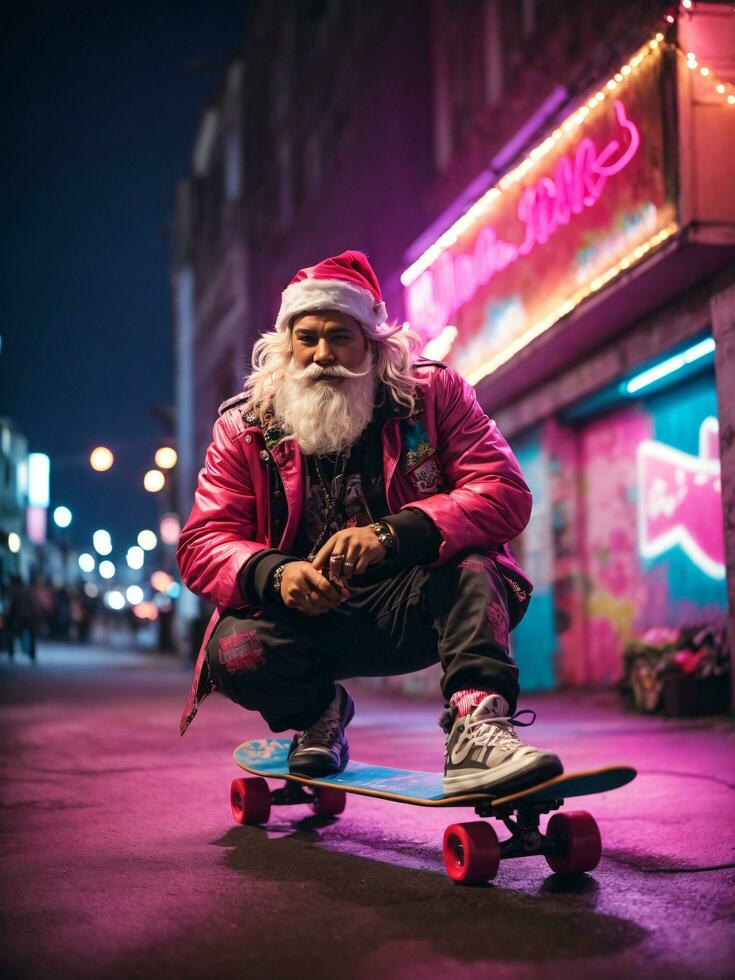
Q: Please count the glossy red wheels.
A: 4